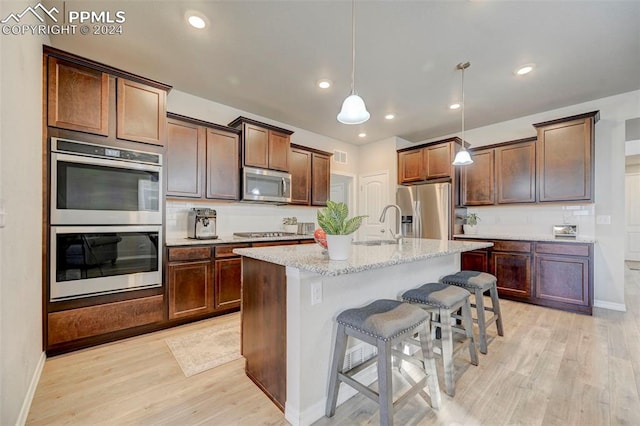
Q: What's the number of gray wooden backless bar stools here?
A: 3